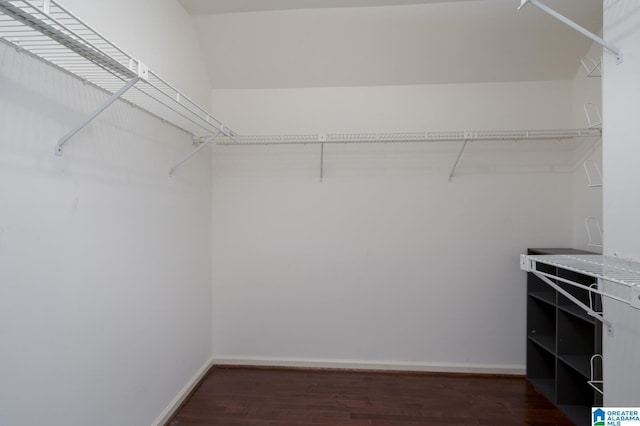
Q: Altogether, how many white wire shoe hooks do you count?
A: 6